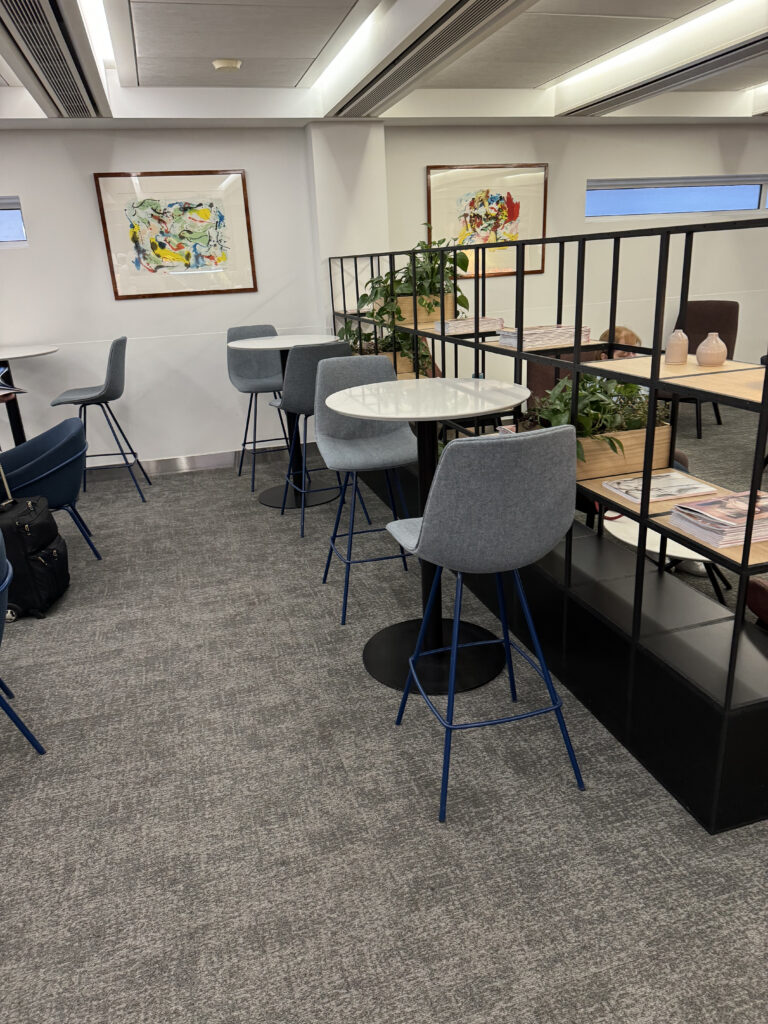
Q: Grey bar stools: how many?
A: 5